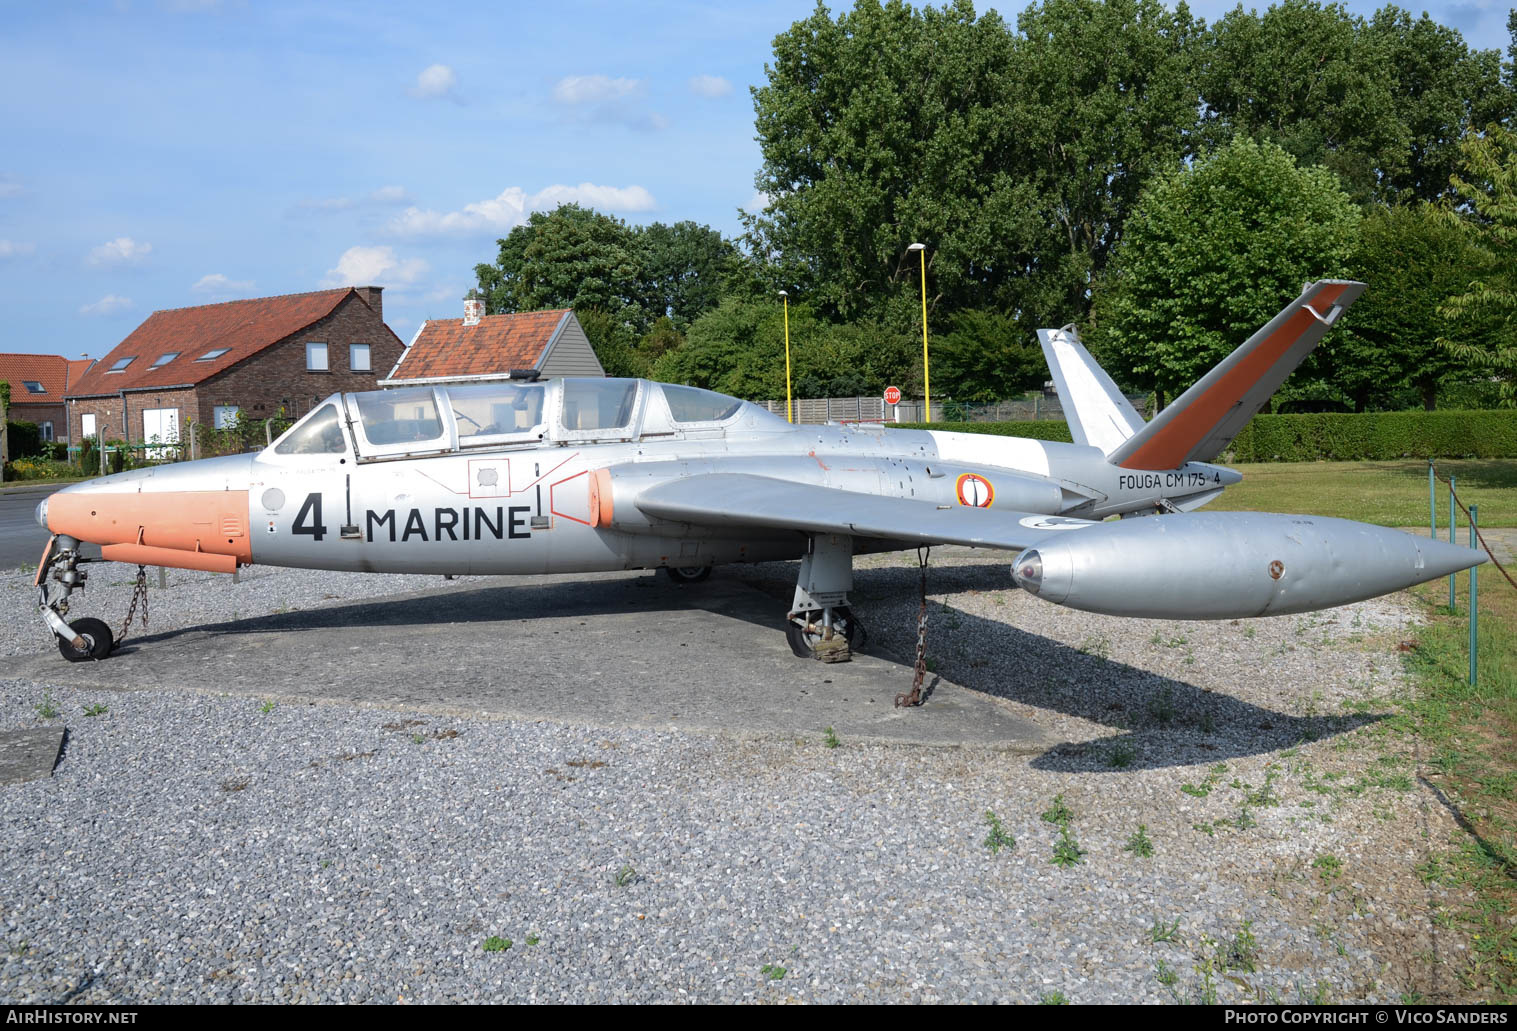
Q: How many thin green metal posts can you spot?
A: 3